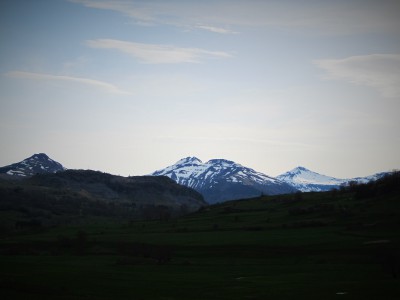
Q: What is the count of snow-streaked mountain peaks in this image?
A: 3